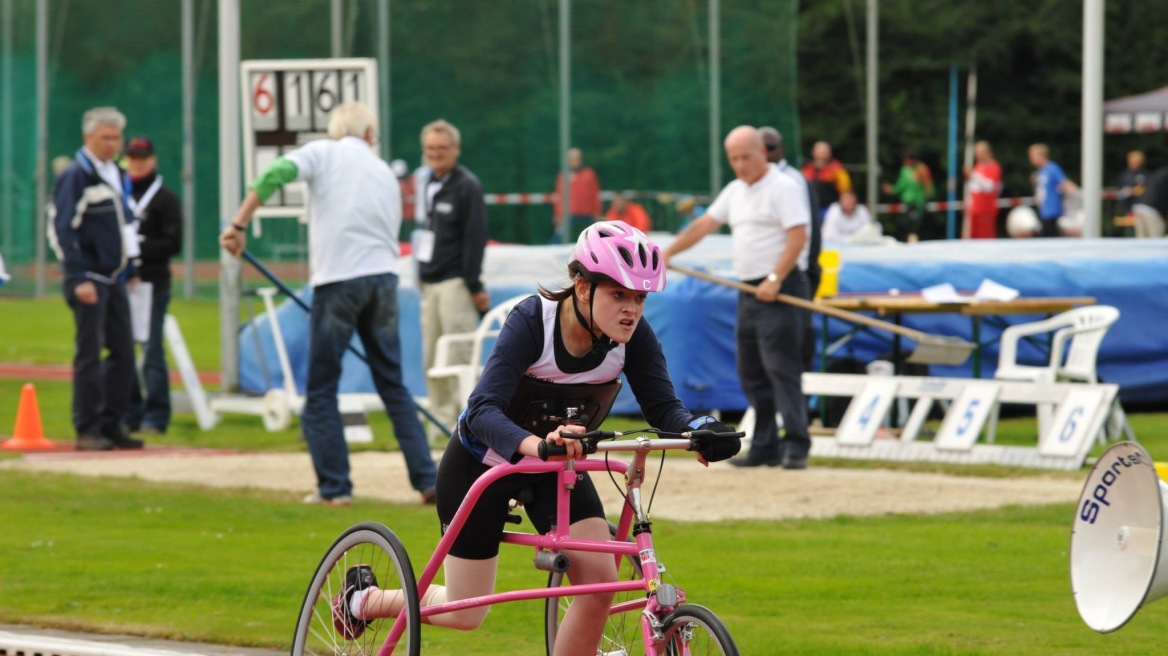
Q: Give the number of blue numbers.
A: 3